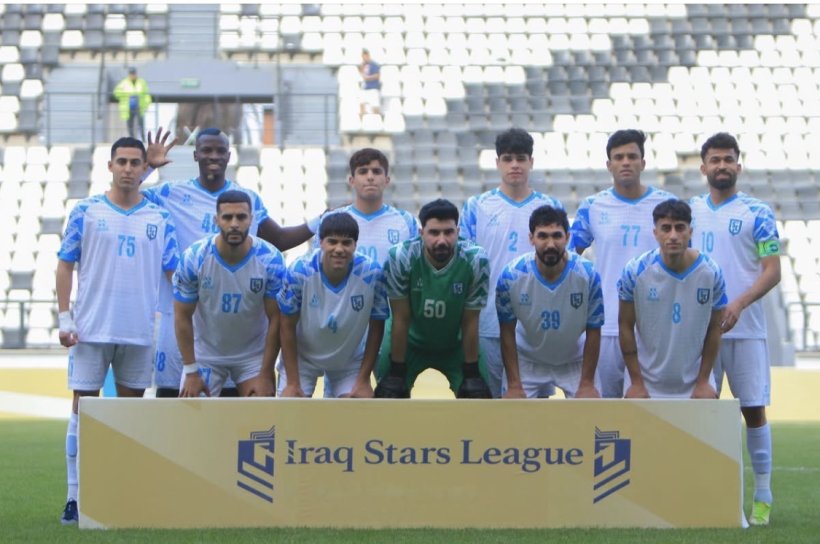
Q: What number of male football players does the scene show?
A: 11